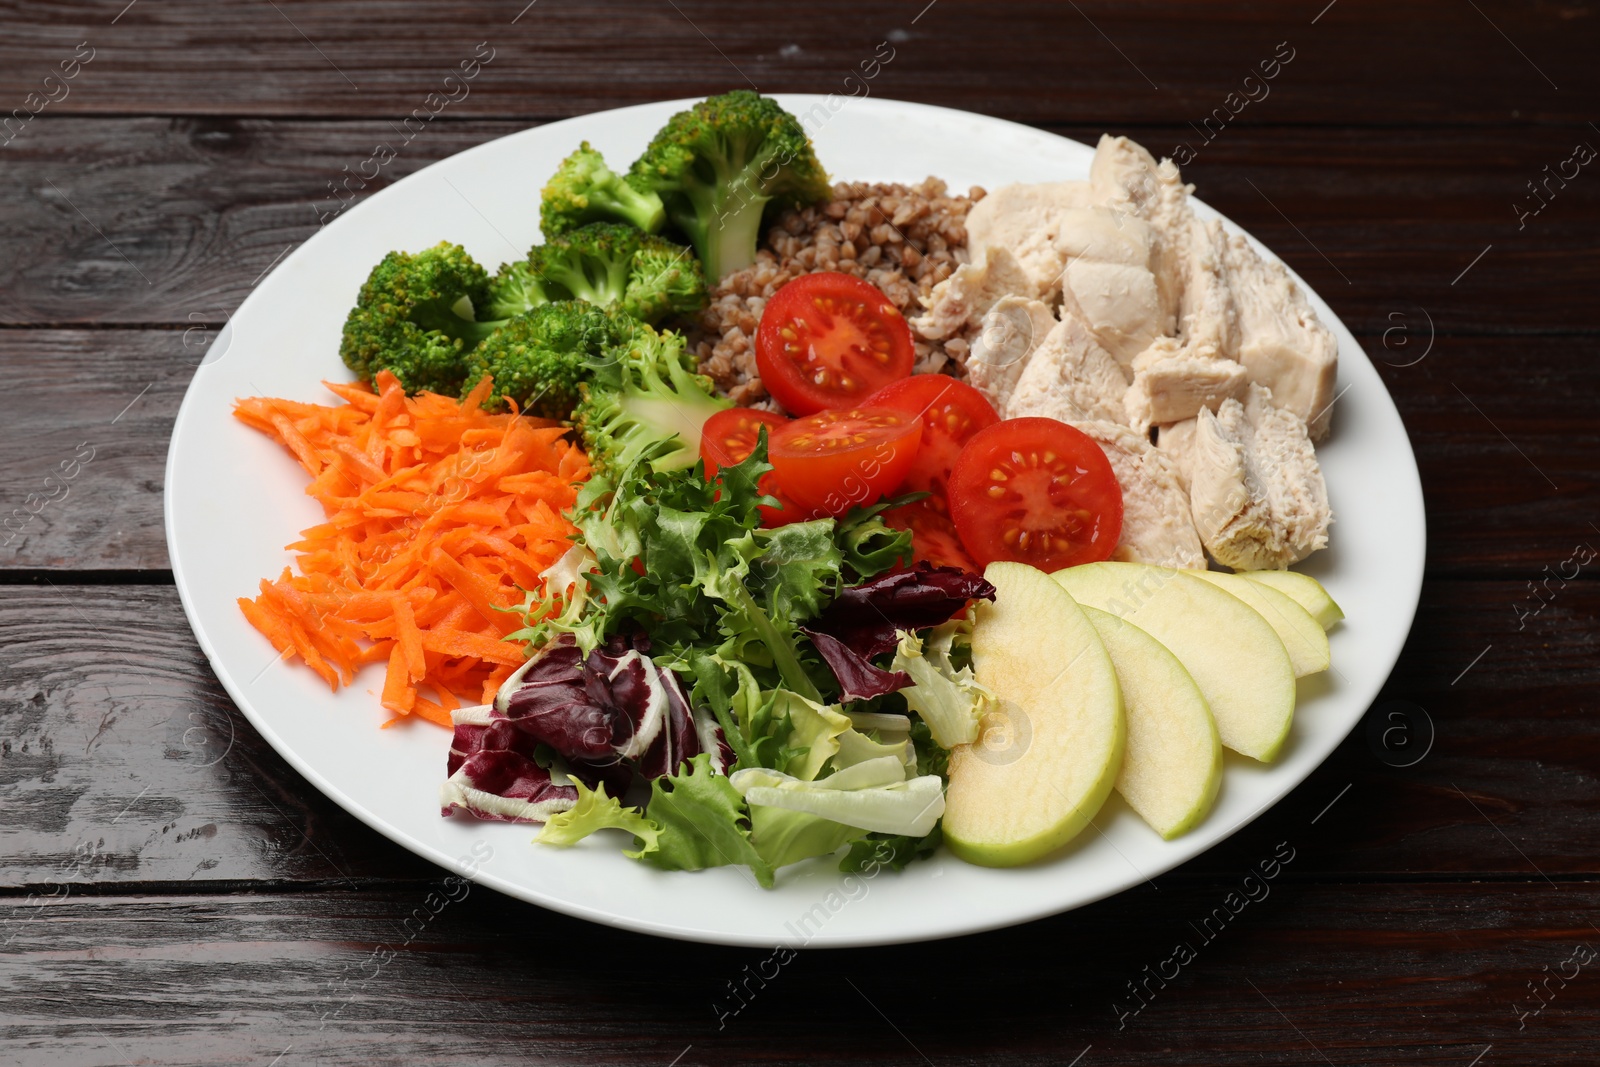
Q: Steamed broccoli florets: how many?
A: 6